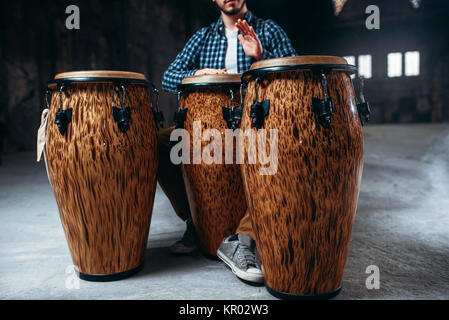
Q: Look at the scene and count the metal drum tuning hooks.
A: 10